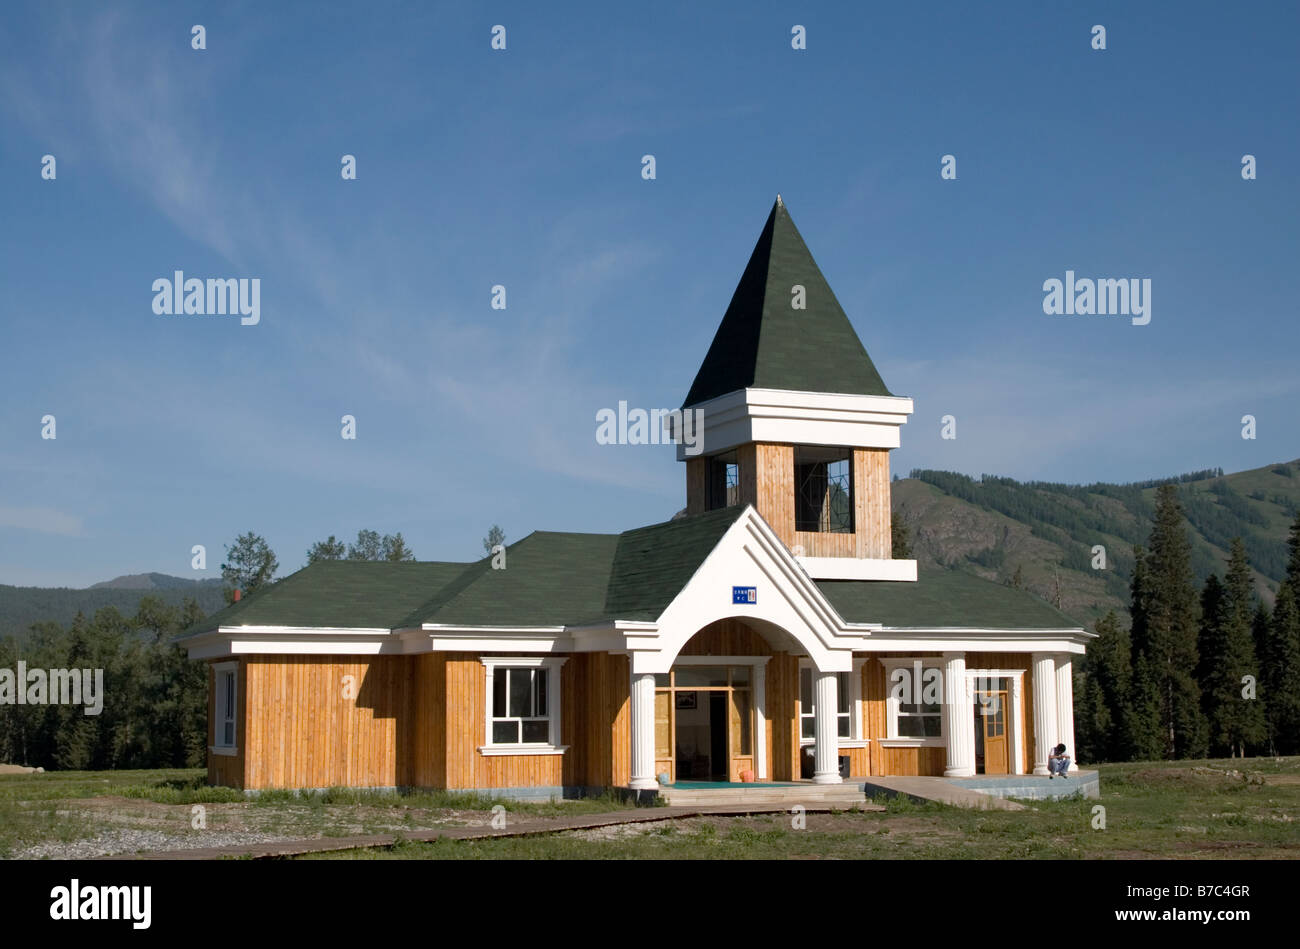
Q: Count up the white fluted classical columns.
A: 5